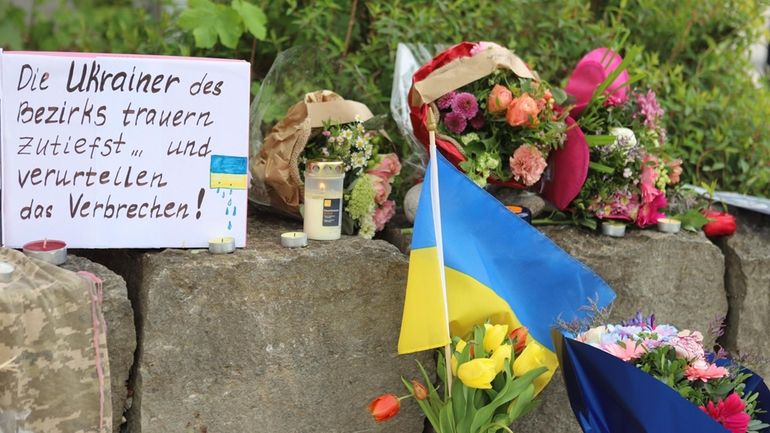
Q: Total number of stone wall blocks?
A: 4